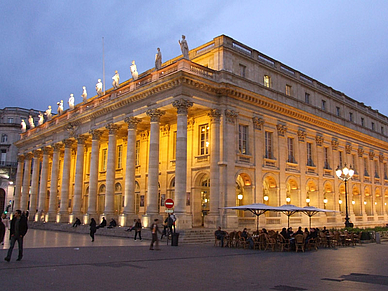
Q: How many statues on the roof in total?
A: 12